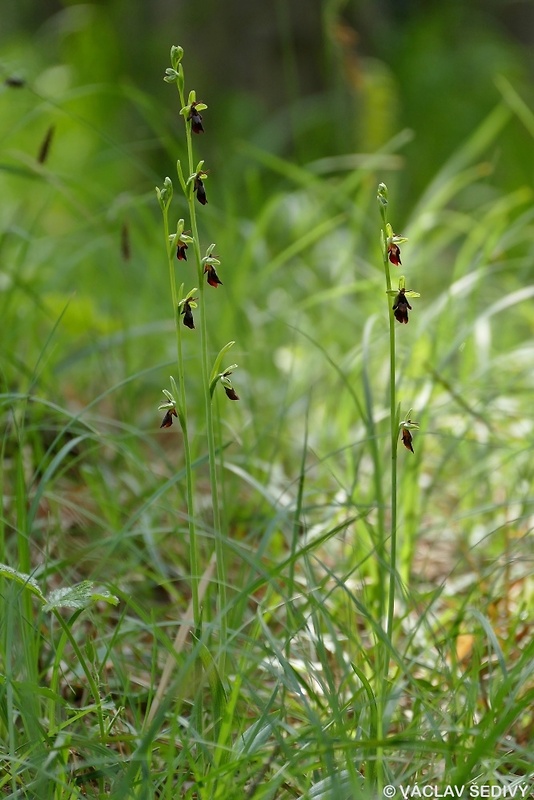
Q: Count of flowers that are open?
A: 10